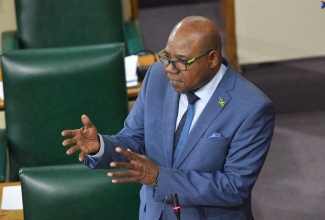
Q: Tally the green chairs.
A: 3